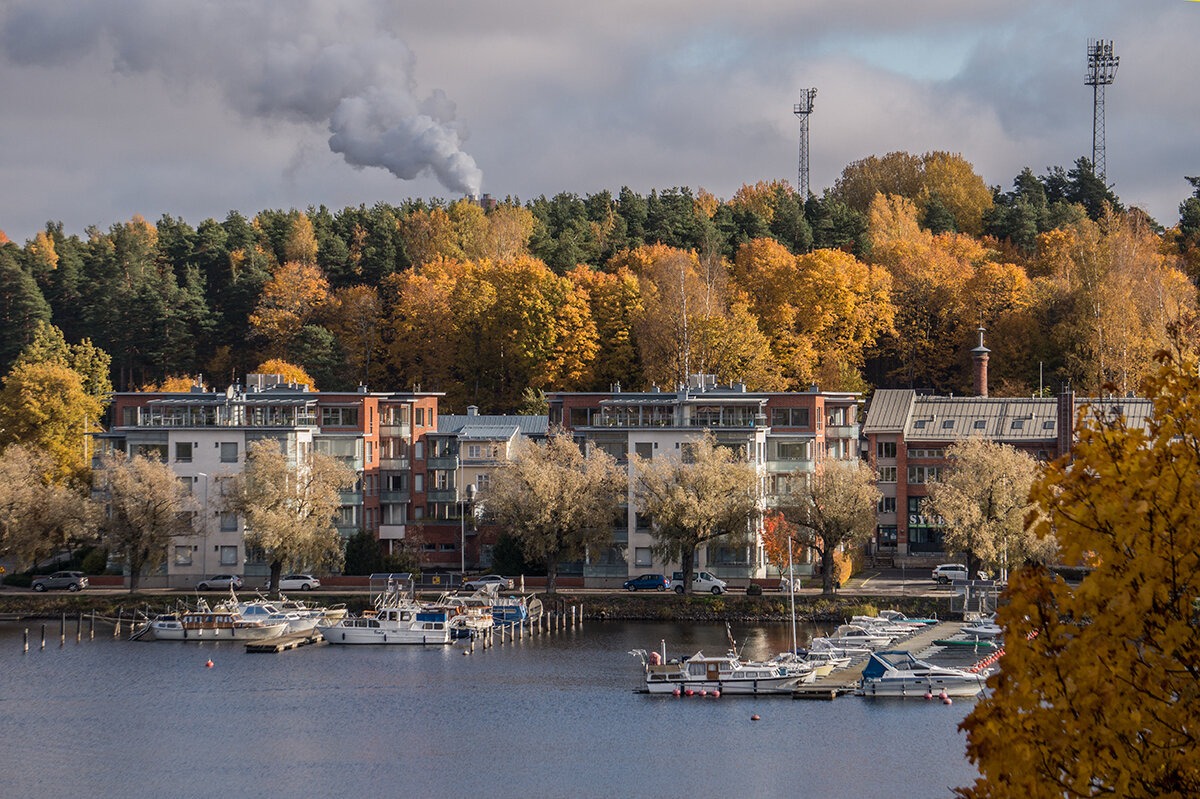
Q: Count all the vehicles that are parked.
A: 7